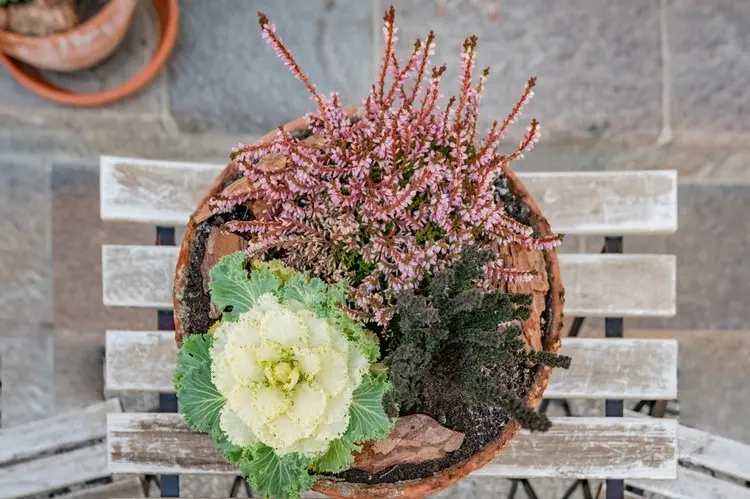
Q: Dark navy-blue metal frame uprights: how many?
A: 2